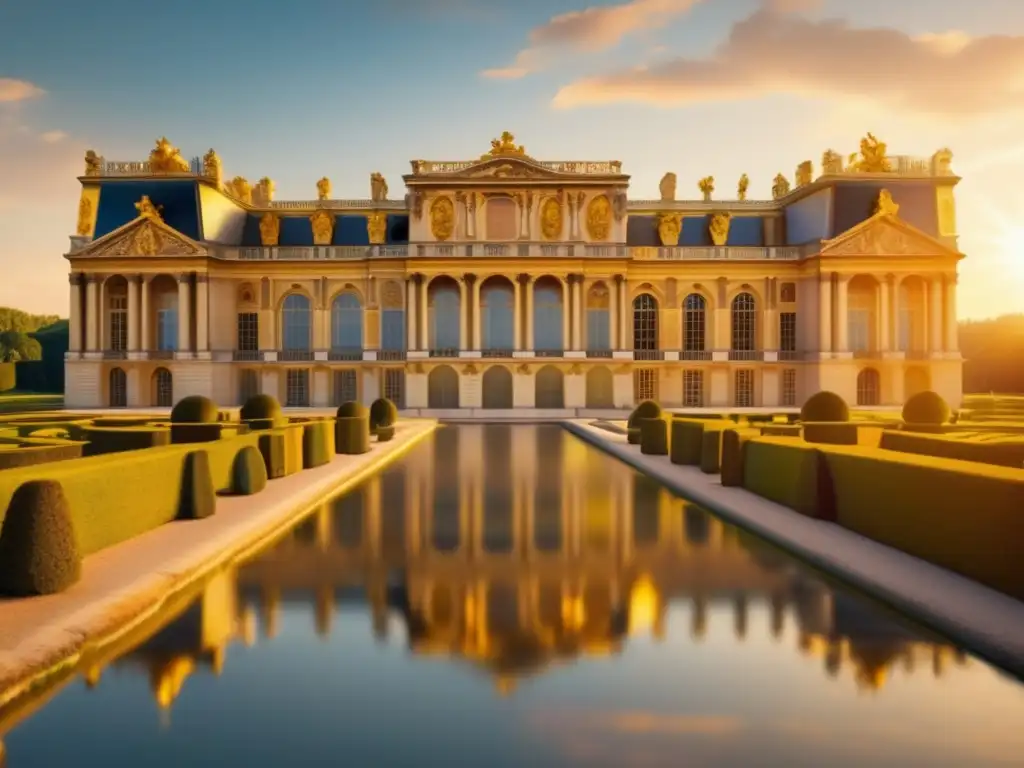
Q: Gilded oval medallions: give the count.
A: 3